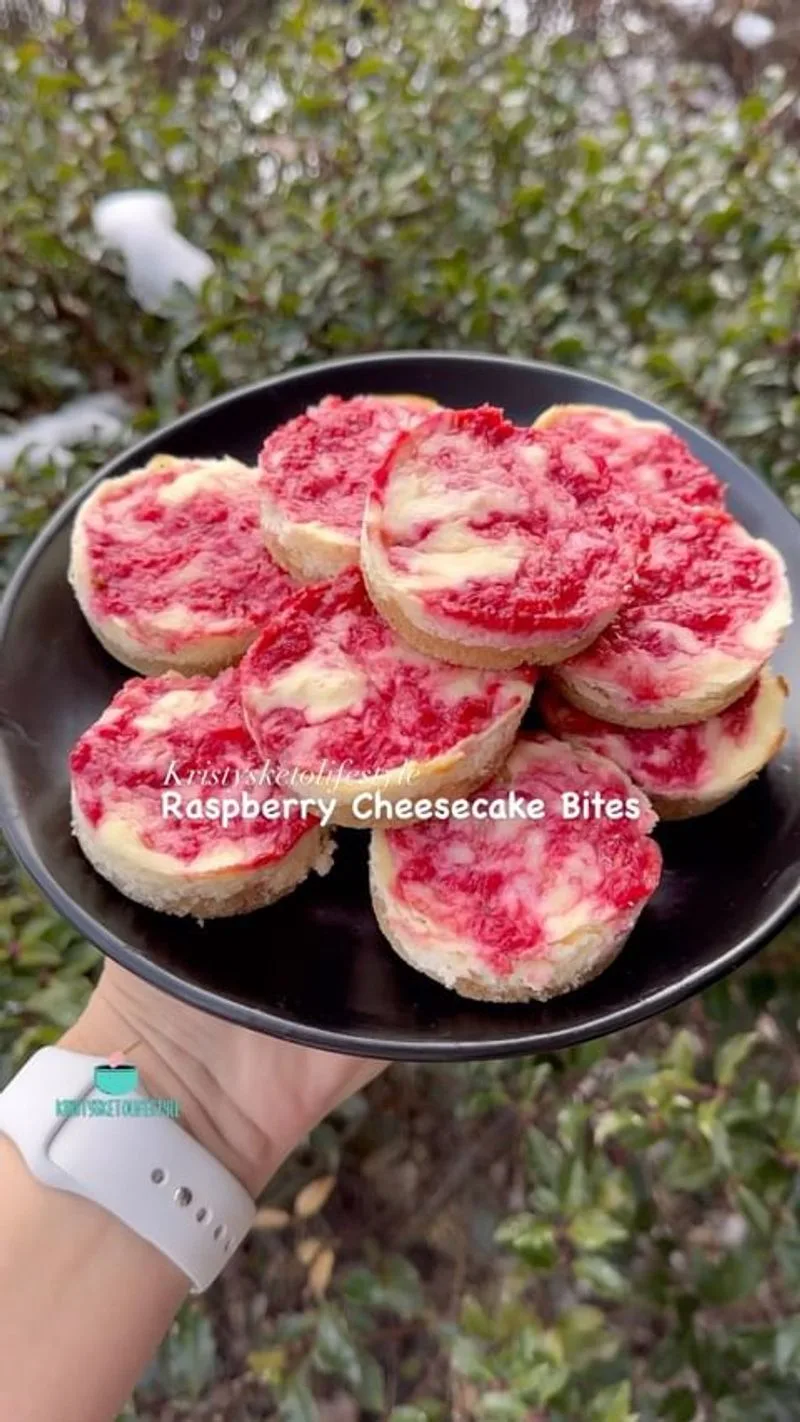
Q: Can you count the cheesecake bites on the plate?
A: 9